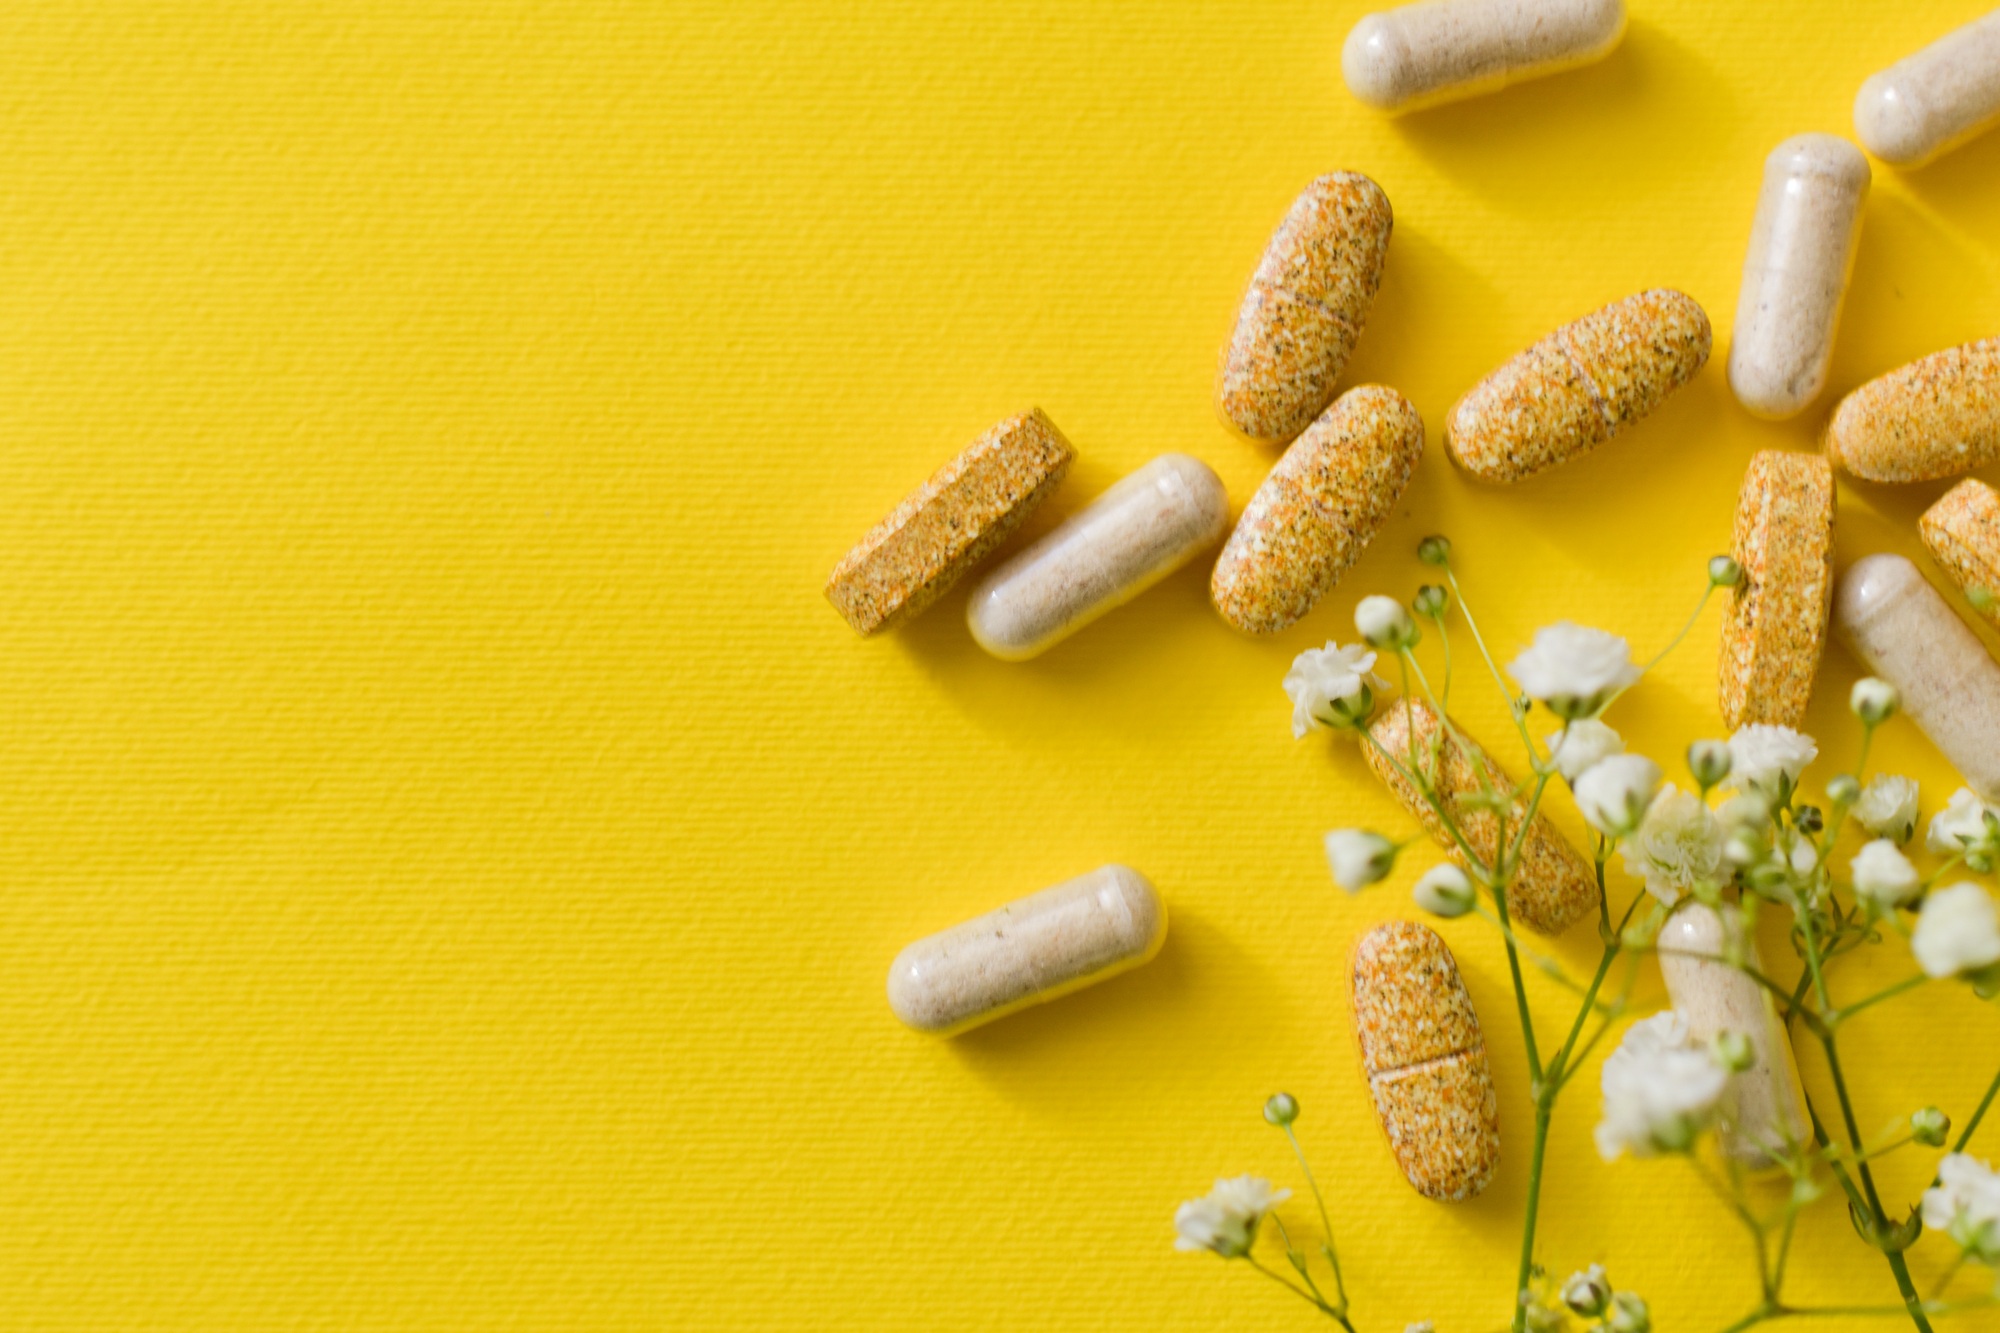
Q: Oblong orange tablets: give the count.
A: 9